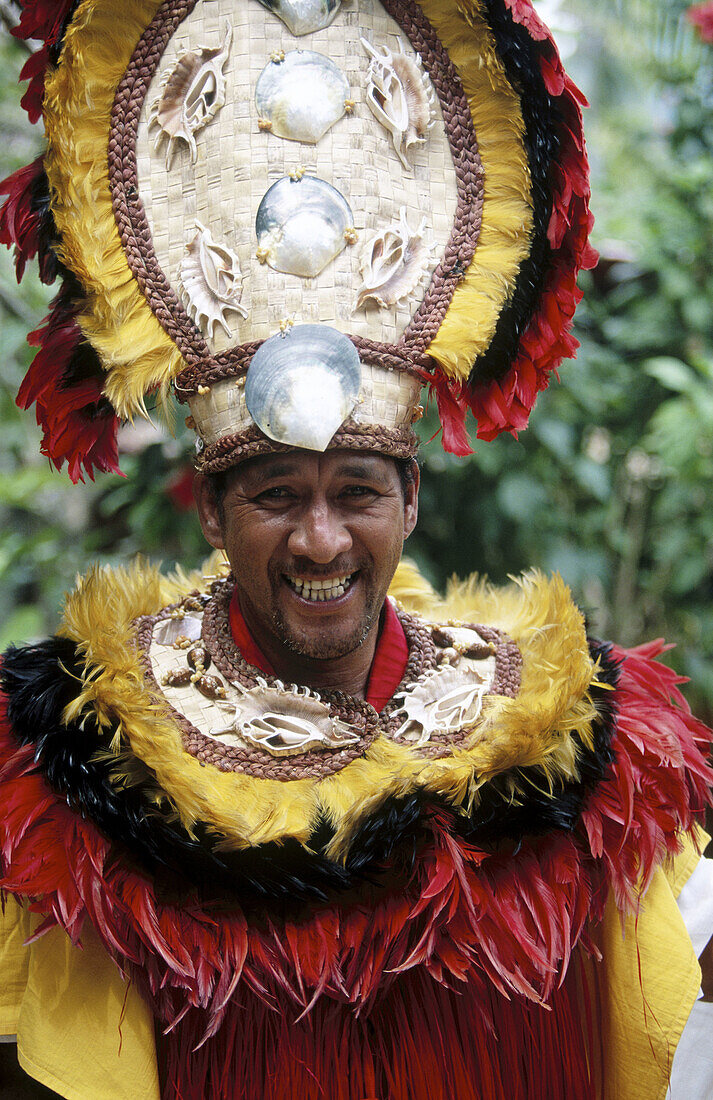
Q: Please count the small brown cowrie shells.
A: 6